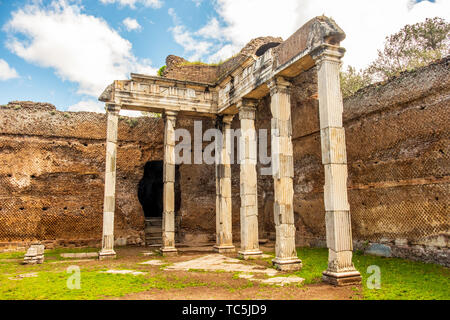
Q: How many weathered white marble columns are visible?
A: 6